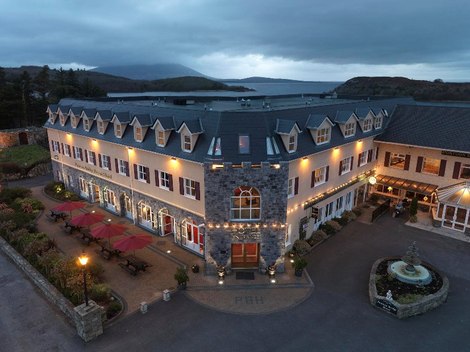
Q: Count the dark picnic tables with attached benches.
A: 5